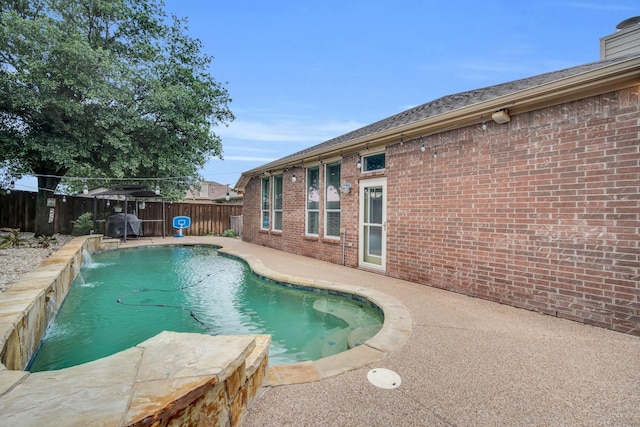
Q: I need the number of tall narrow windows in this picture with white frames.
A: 4